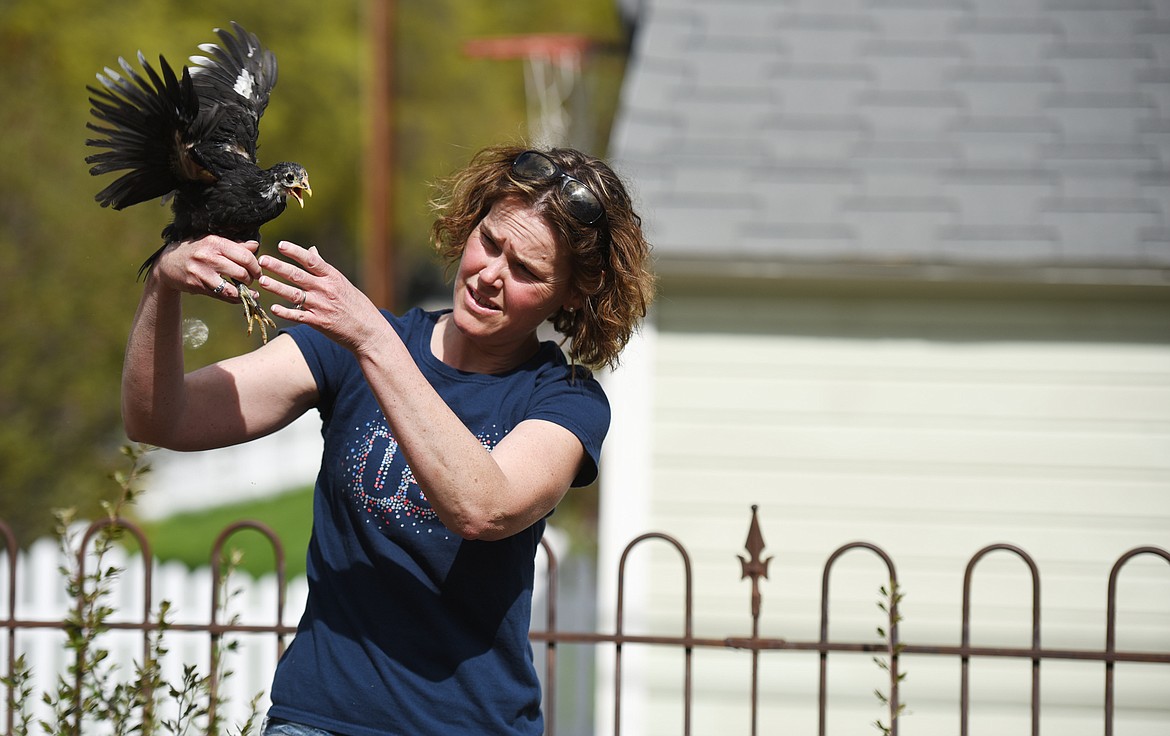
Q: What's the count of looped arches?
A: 8